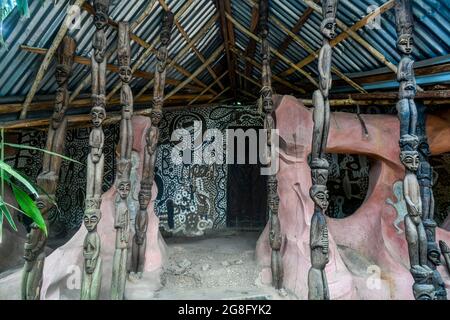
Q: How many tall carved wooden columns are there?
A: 8